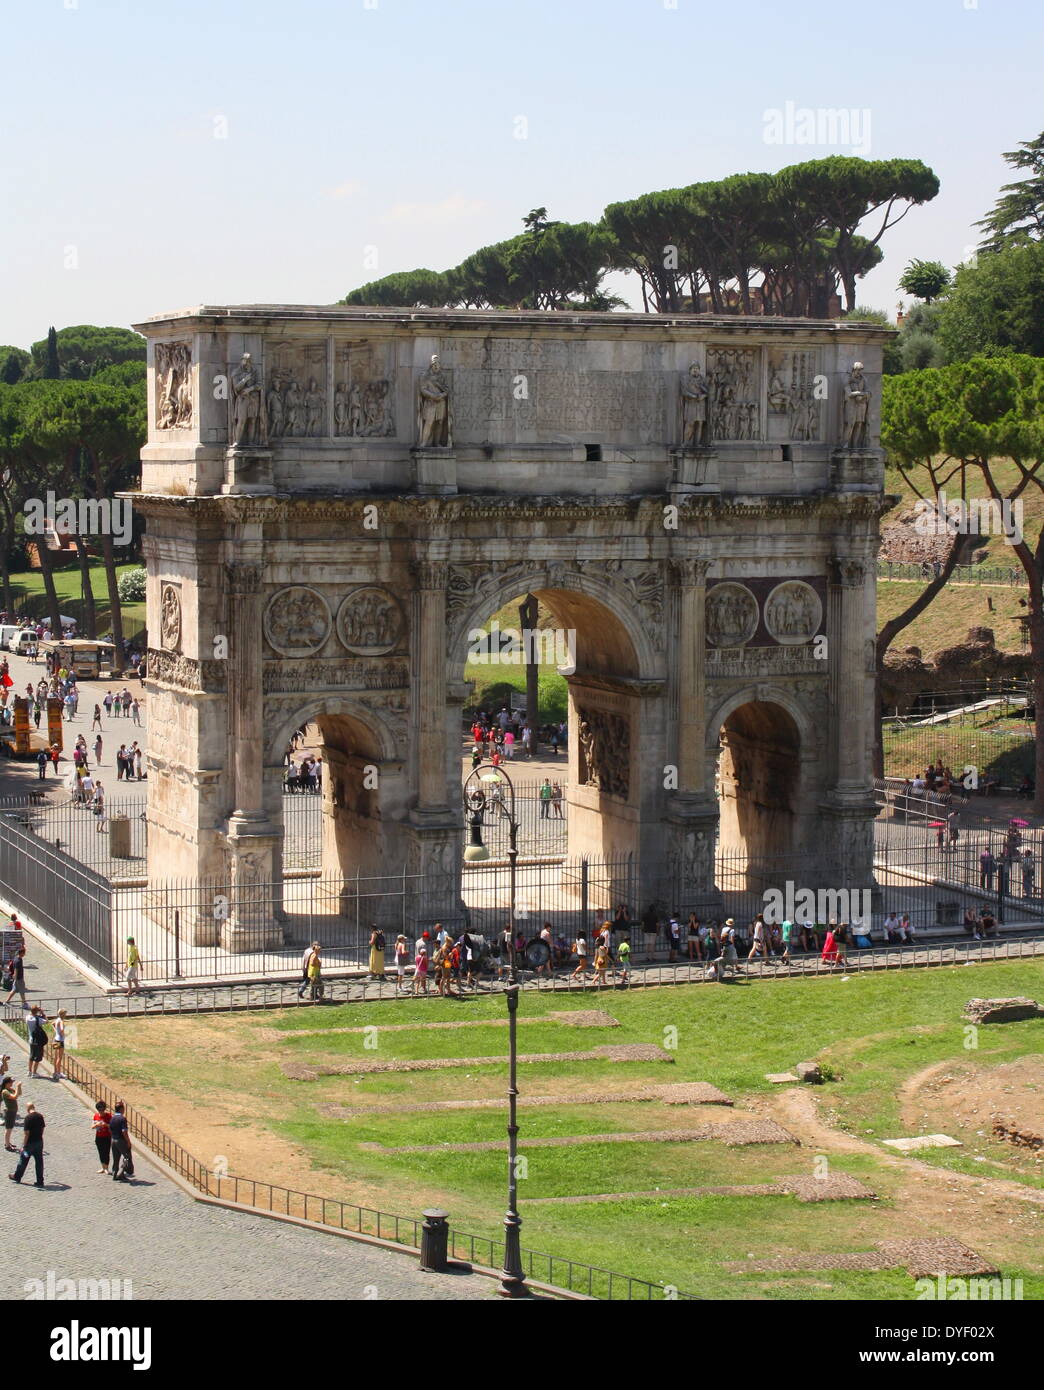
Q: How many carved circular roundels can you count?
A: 5